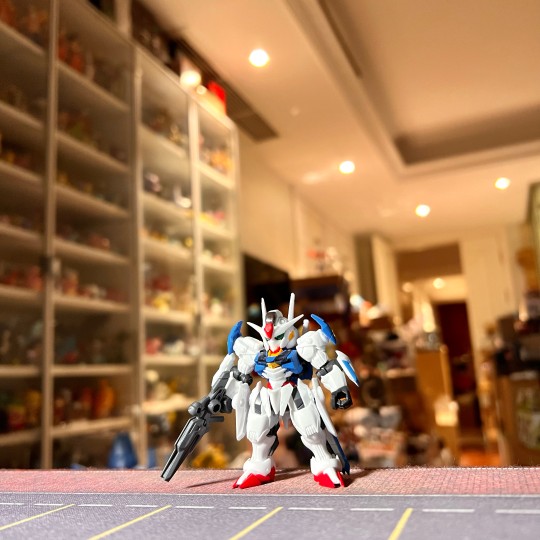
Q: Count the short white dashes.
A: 10